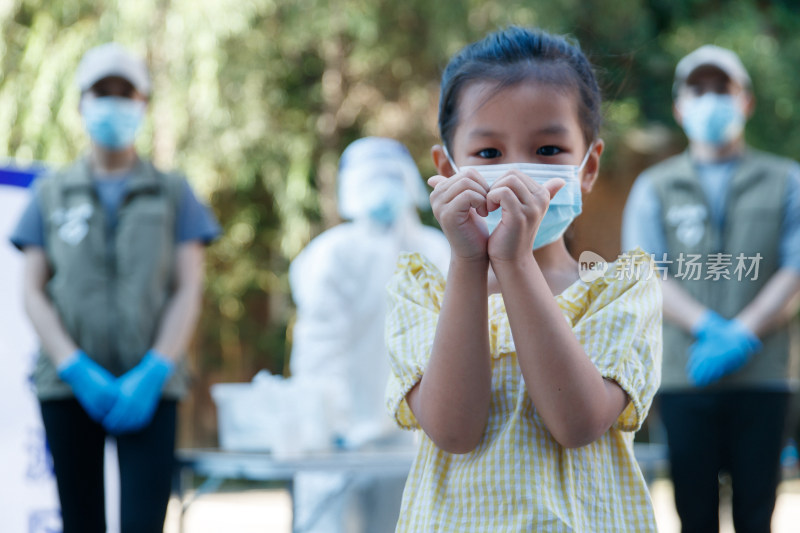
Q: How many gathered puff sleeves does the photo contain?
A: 2